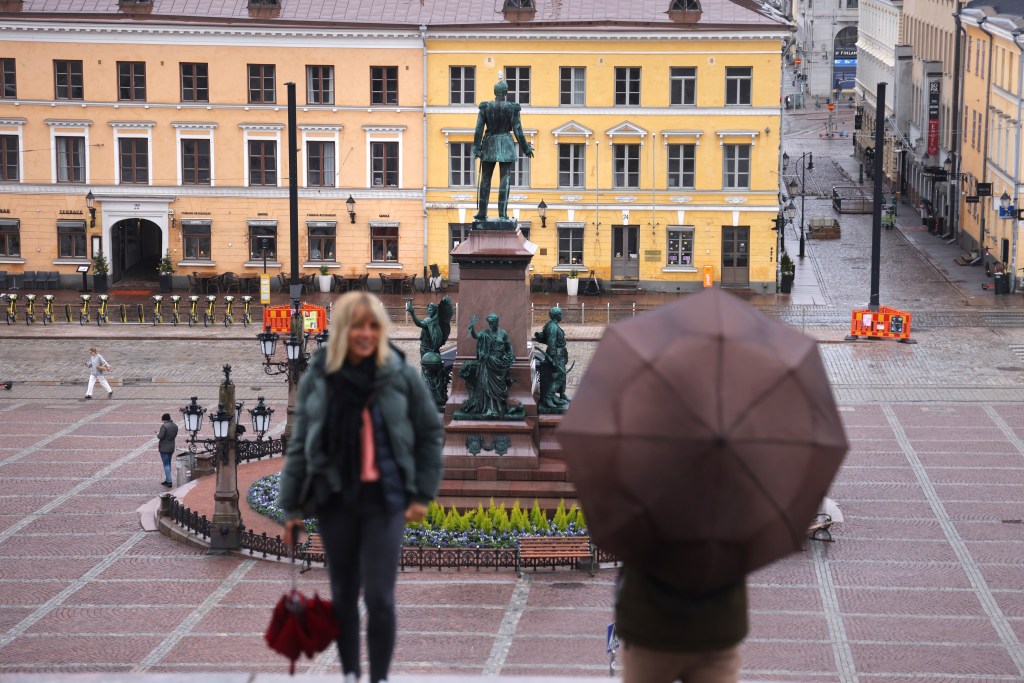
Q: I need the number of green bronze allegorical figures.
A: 3